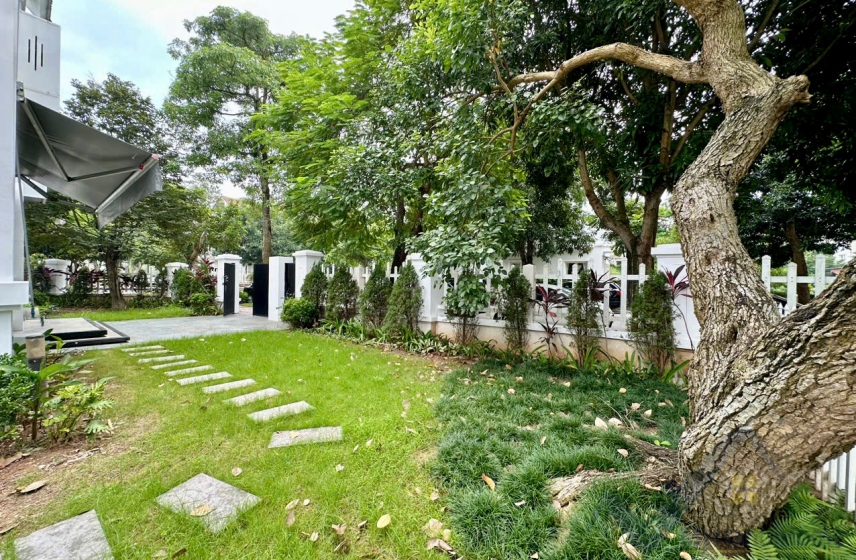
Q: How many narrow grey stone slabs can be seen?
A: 10